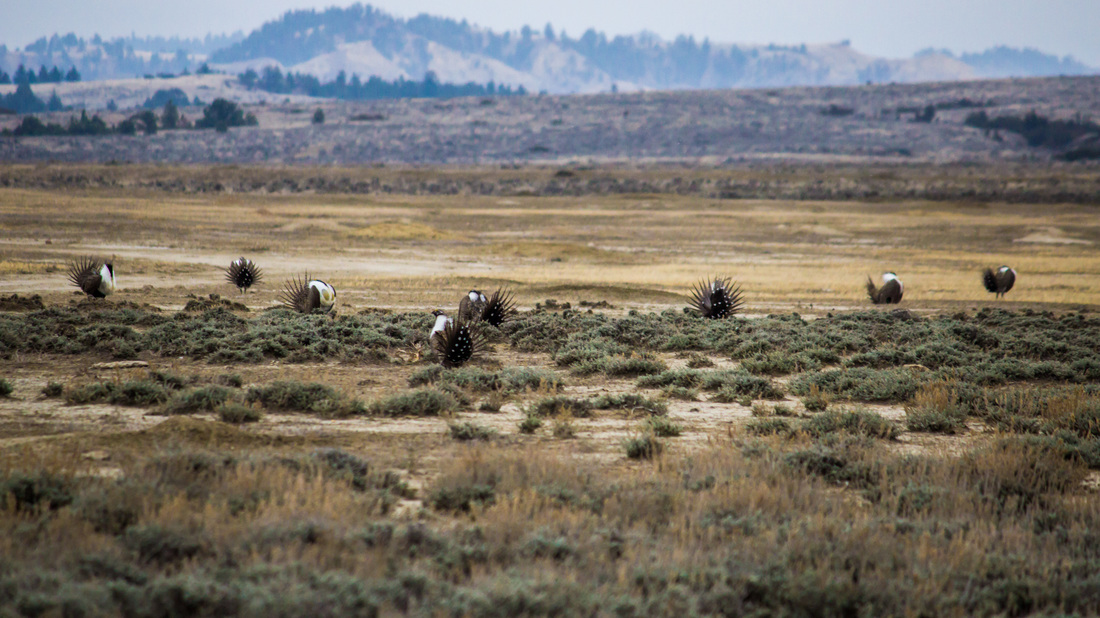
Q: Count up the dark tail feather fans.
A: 8